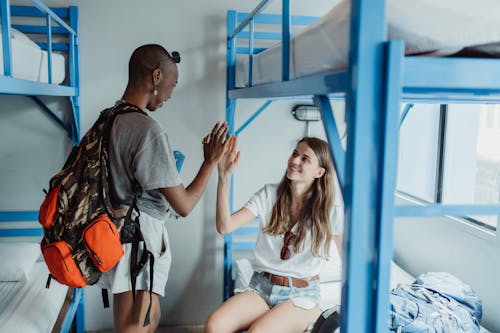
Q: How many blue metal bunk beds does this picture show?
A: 2